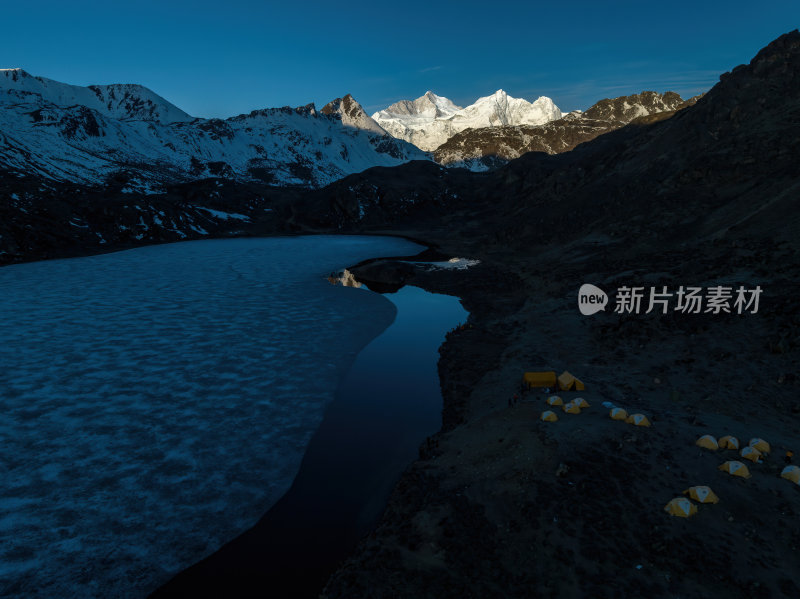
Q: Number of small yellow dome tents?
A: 14